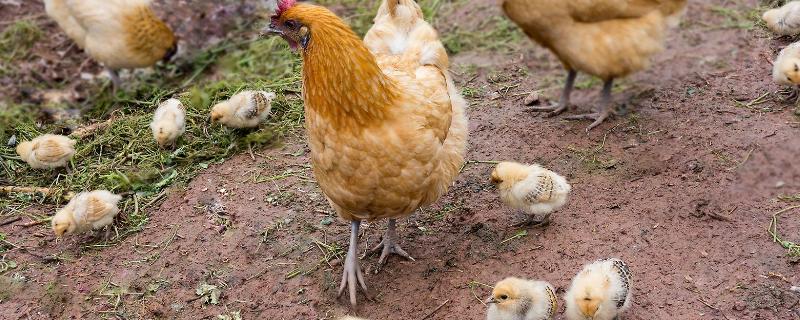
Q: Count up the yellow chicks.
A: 9